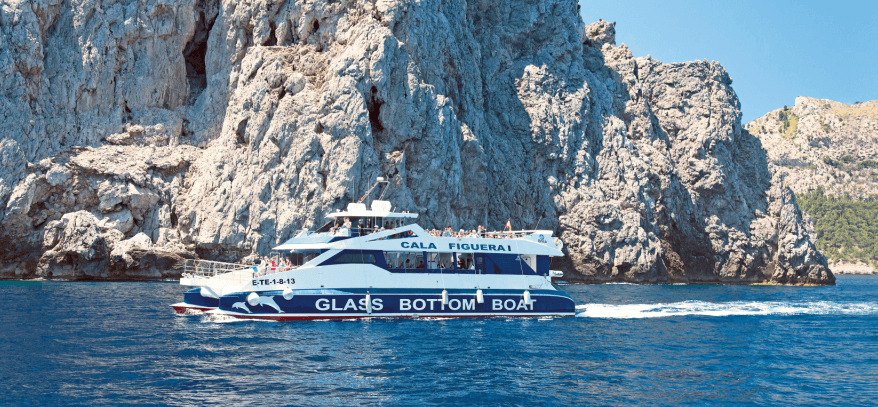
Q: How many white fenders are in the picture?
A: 6